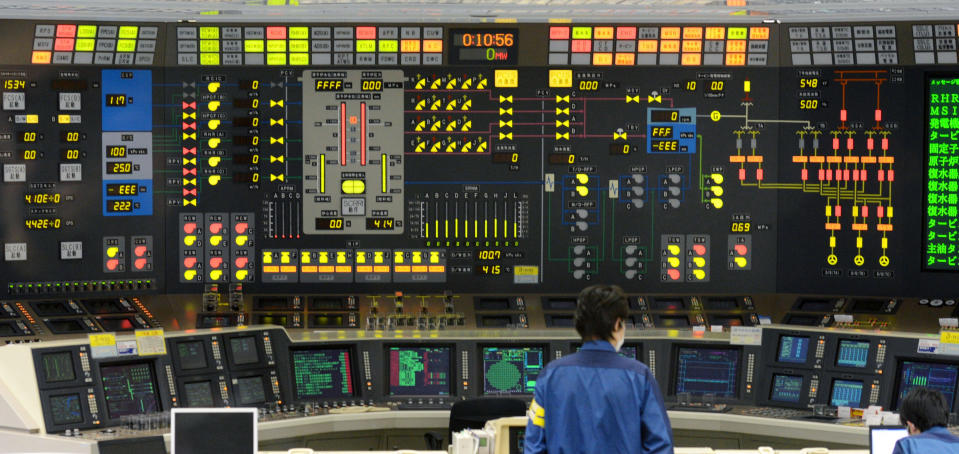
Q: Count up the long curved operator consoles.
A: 1